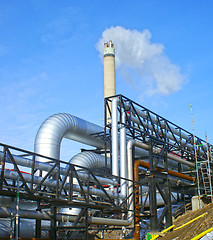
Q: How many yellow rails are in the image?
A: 3